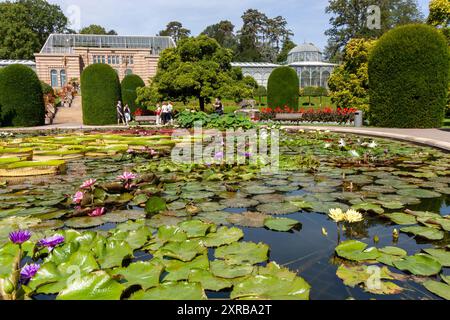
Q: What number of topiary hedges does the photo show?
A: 5